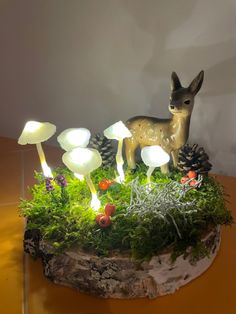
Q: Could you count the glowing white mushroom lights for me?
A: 5